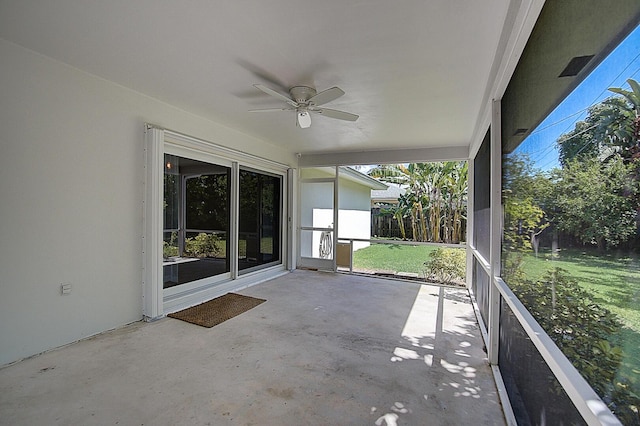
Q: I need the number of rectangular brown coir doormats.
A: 1